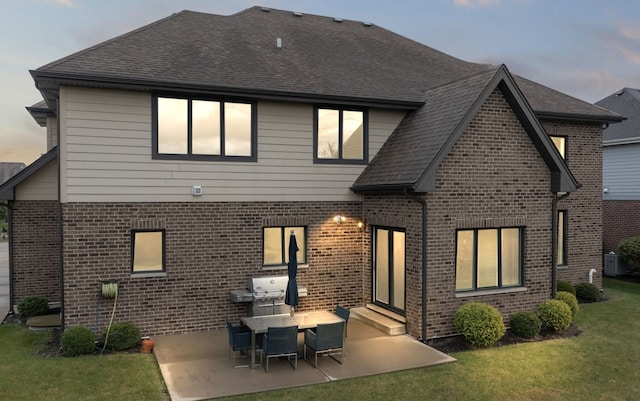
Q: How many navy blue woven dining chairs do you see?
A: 4